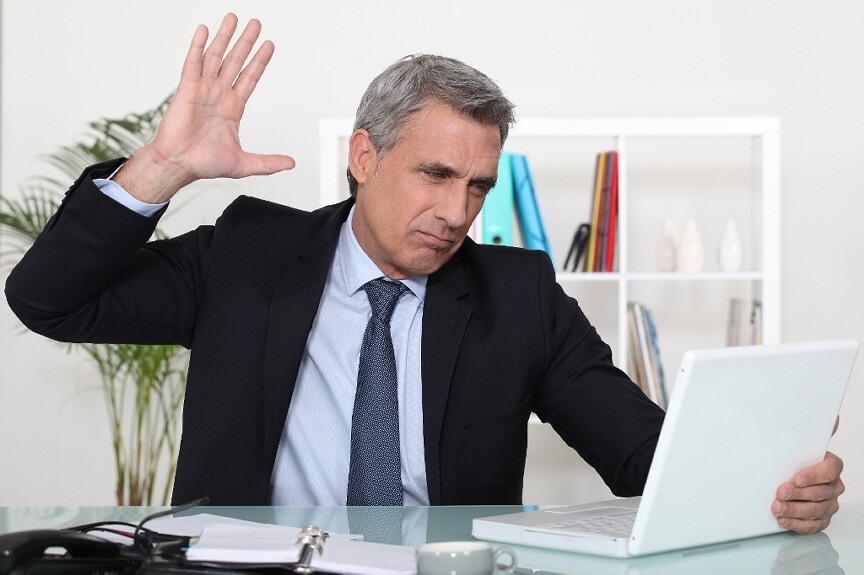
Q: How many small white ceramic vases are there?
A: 3